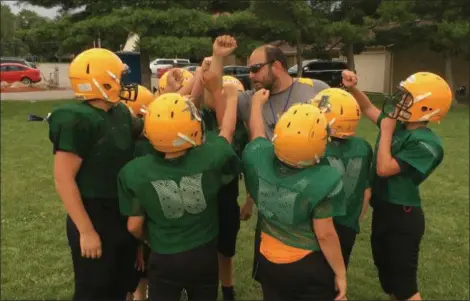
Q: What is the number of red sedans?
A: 1